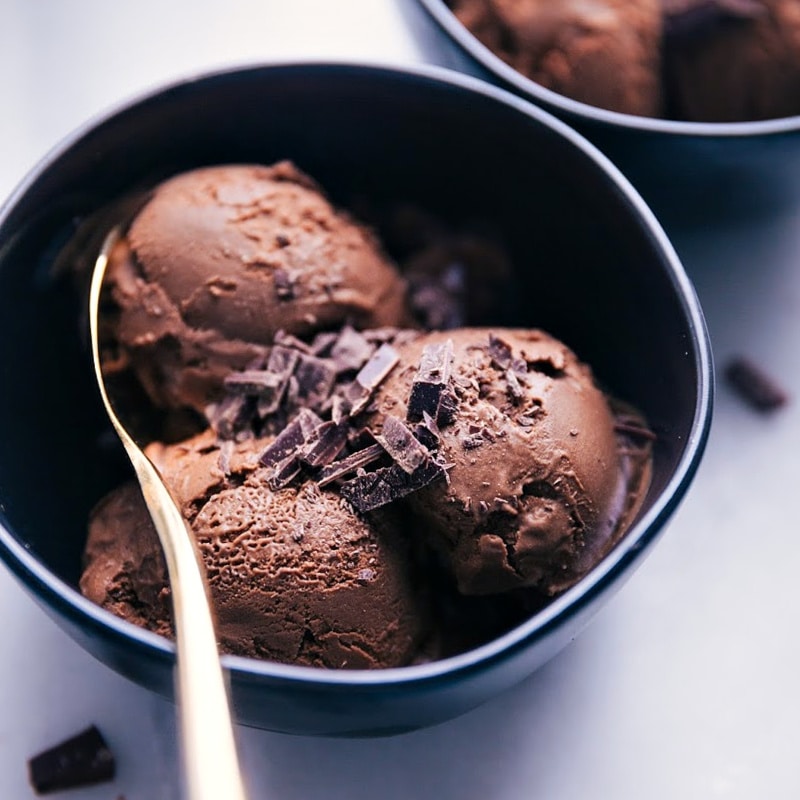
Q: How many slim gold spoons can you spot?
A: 1